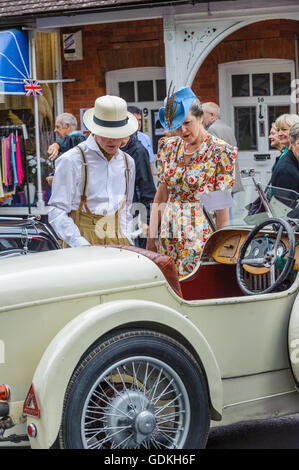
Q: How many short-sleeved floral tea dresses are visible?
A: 1